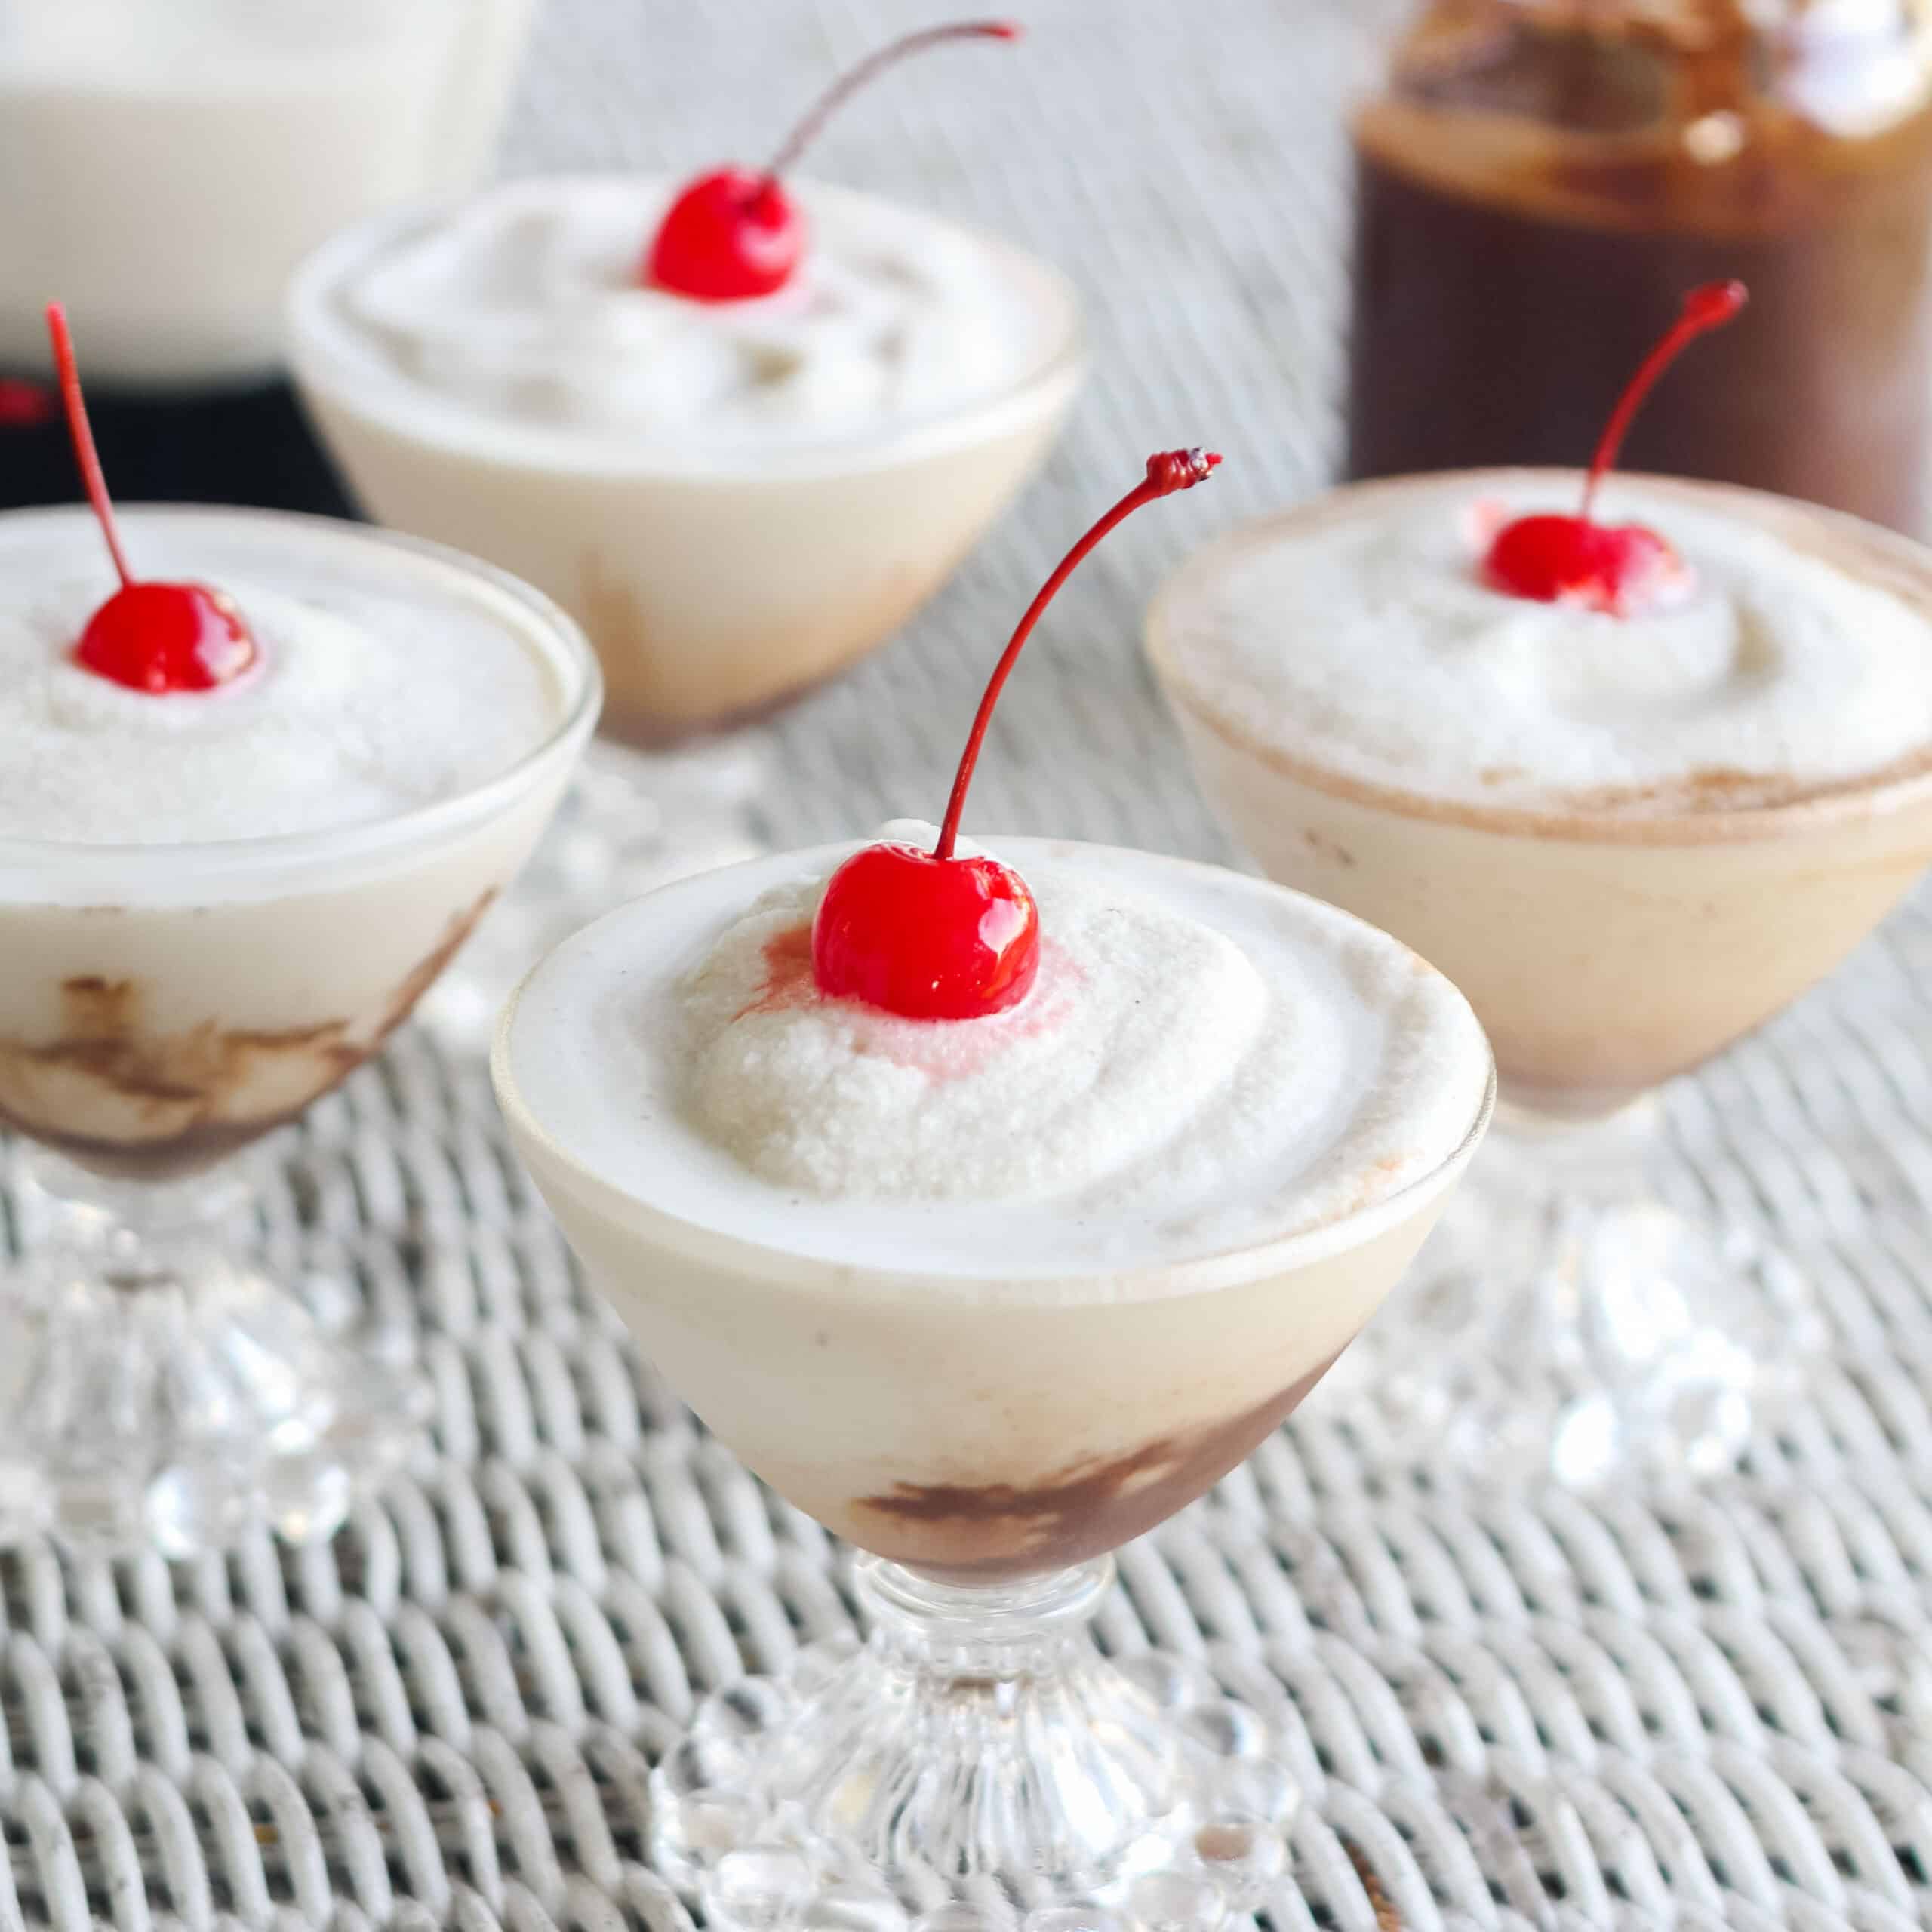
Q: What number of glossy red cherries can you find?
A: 4